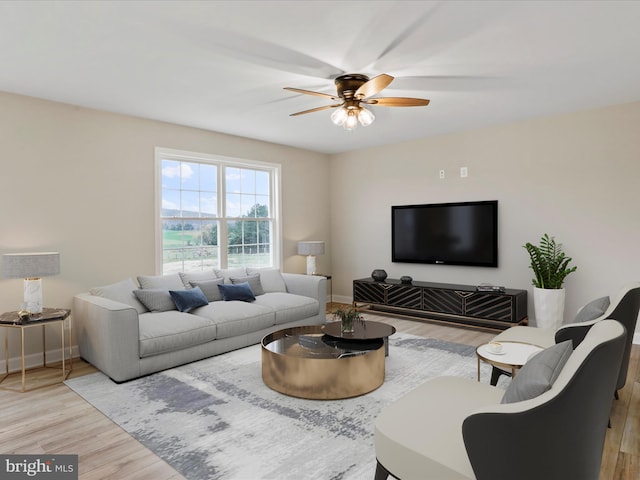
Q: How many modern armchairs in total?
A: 2